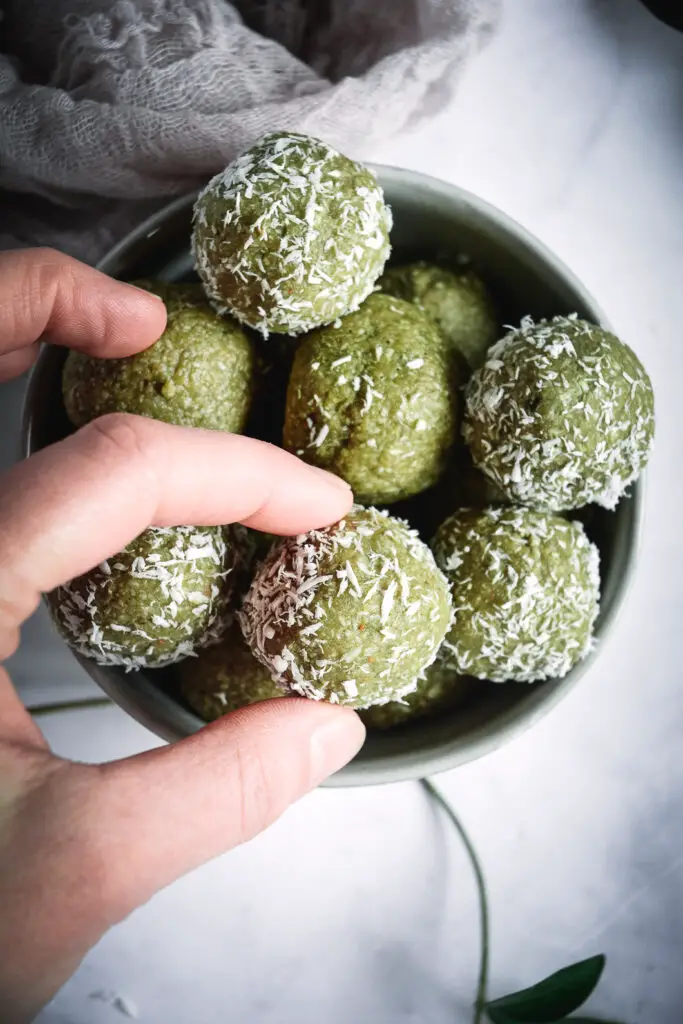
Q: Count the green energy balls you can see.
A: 10